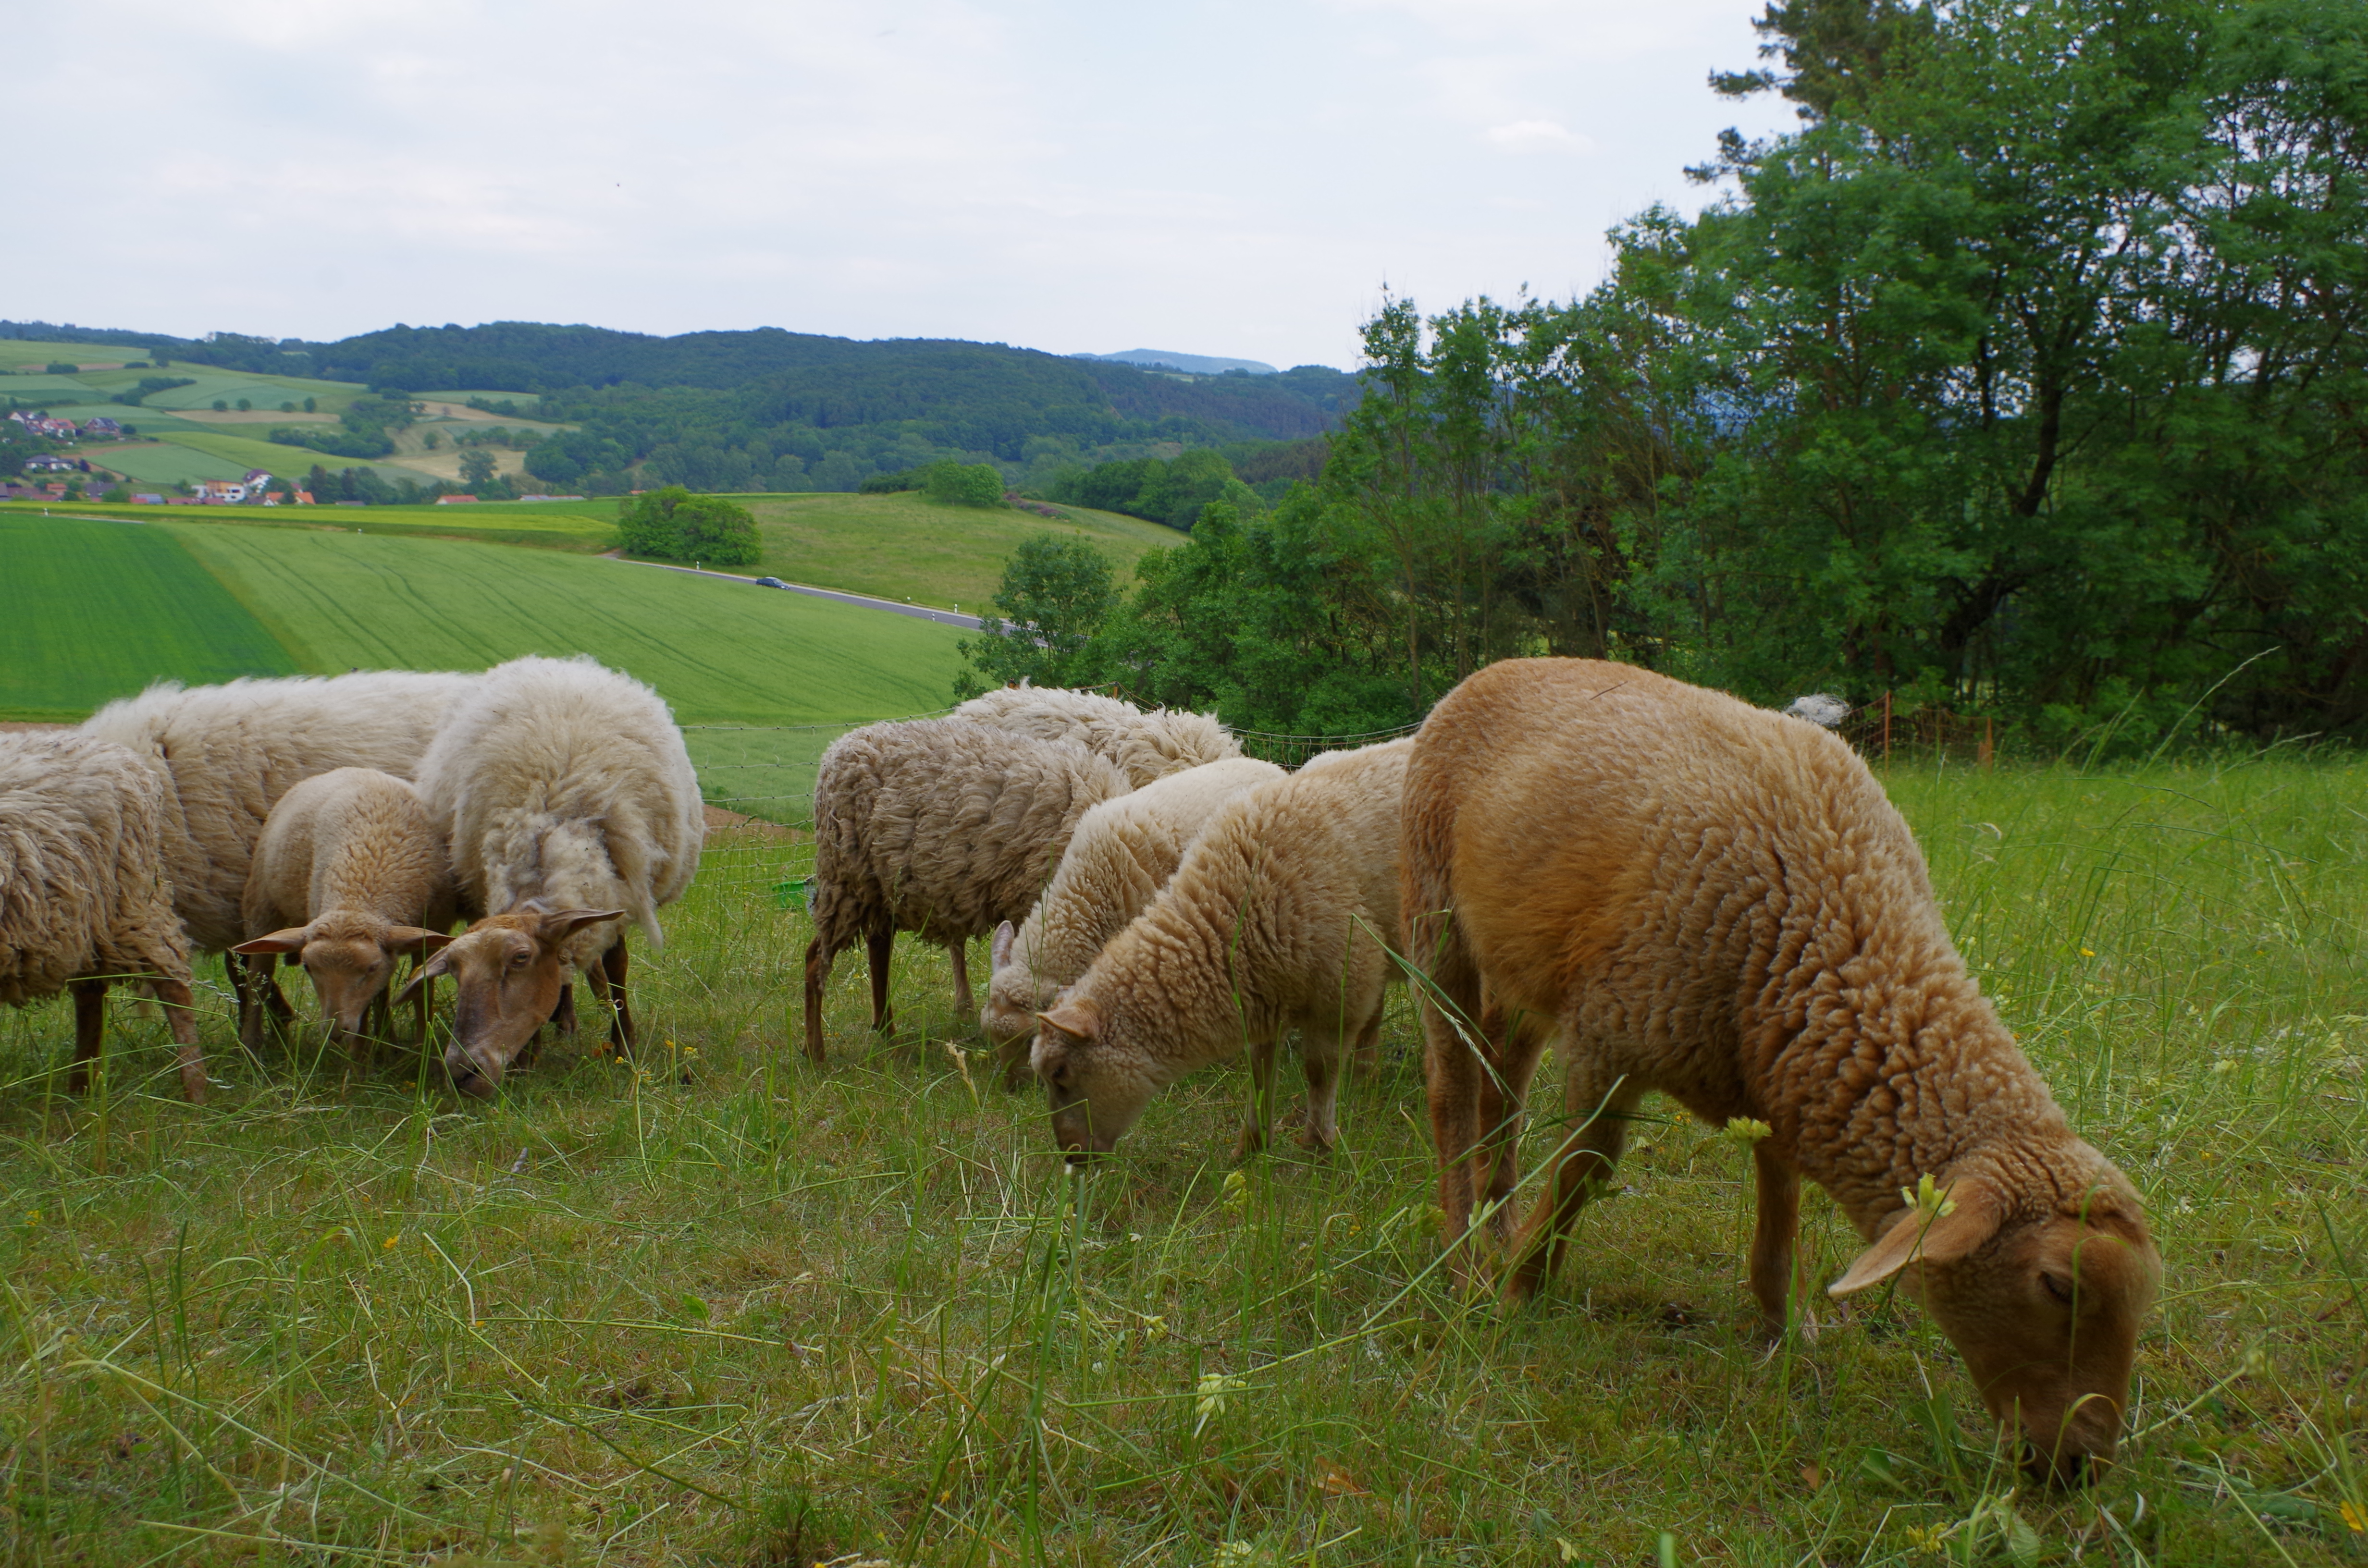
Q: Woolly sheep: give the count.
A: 9